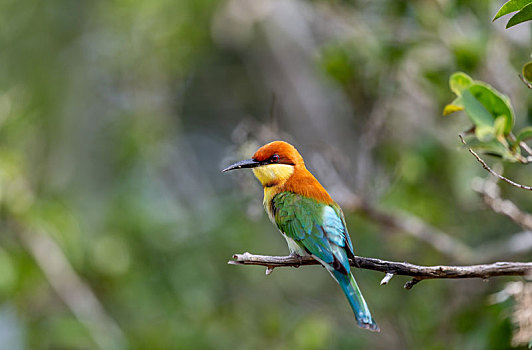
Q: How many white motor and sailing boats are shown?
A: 0